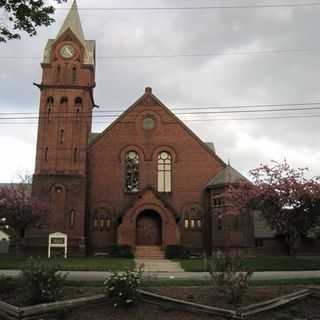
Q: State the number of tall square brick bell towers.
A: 1